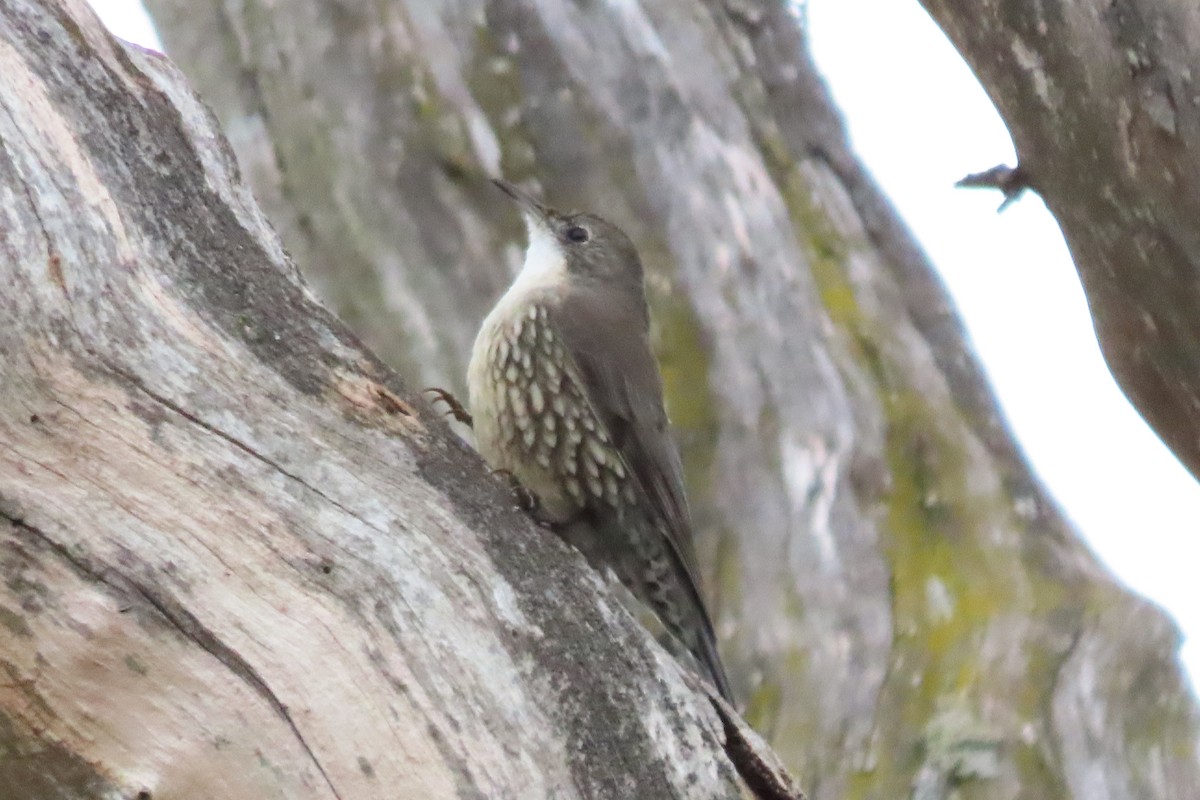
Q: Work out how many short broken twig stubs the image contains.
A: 1